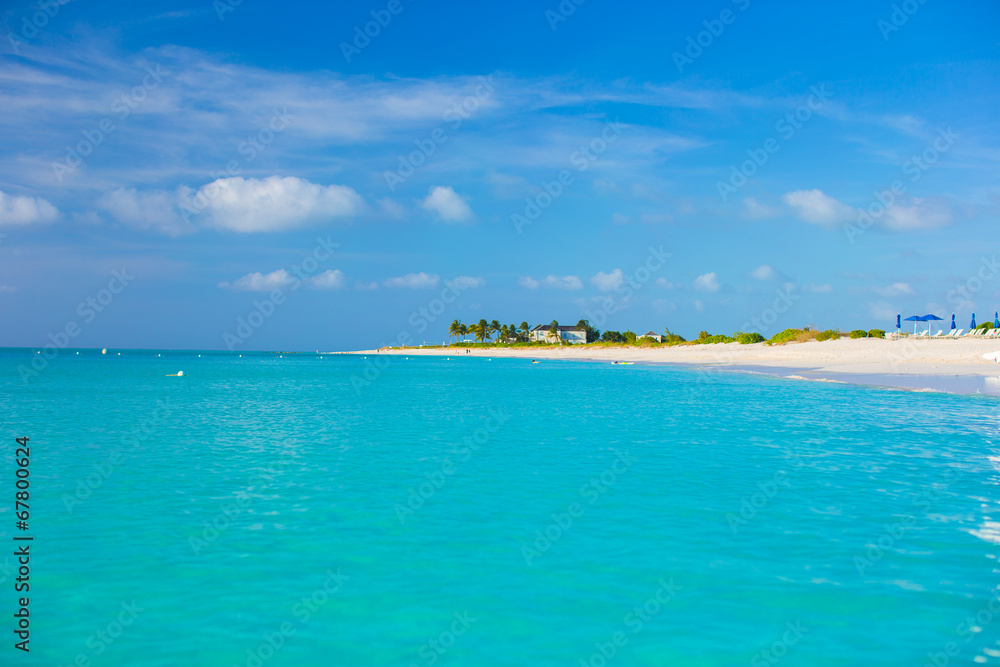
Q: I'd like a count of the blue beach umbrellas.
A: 6